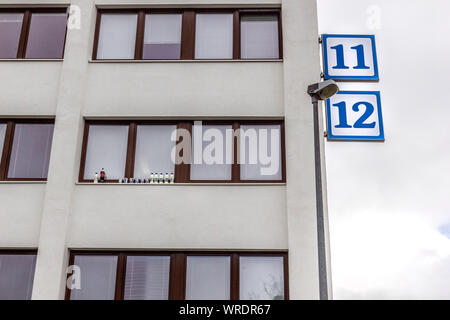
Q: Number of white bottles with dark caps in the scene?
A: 6